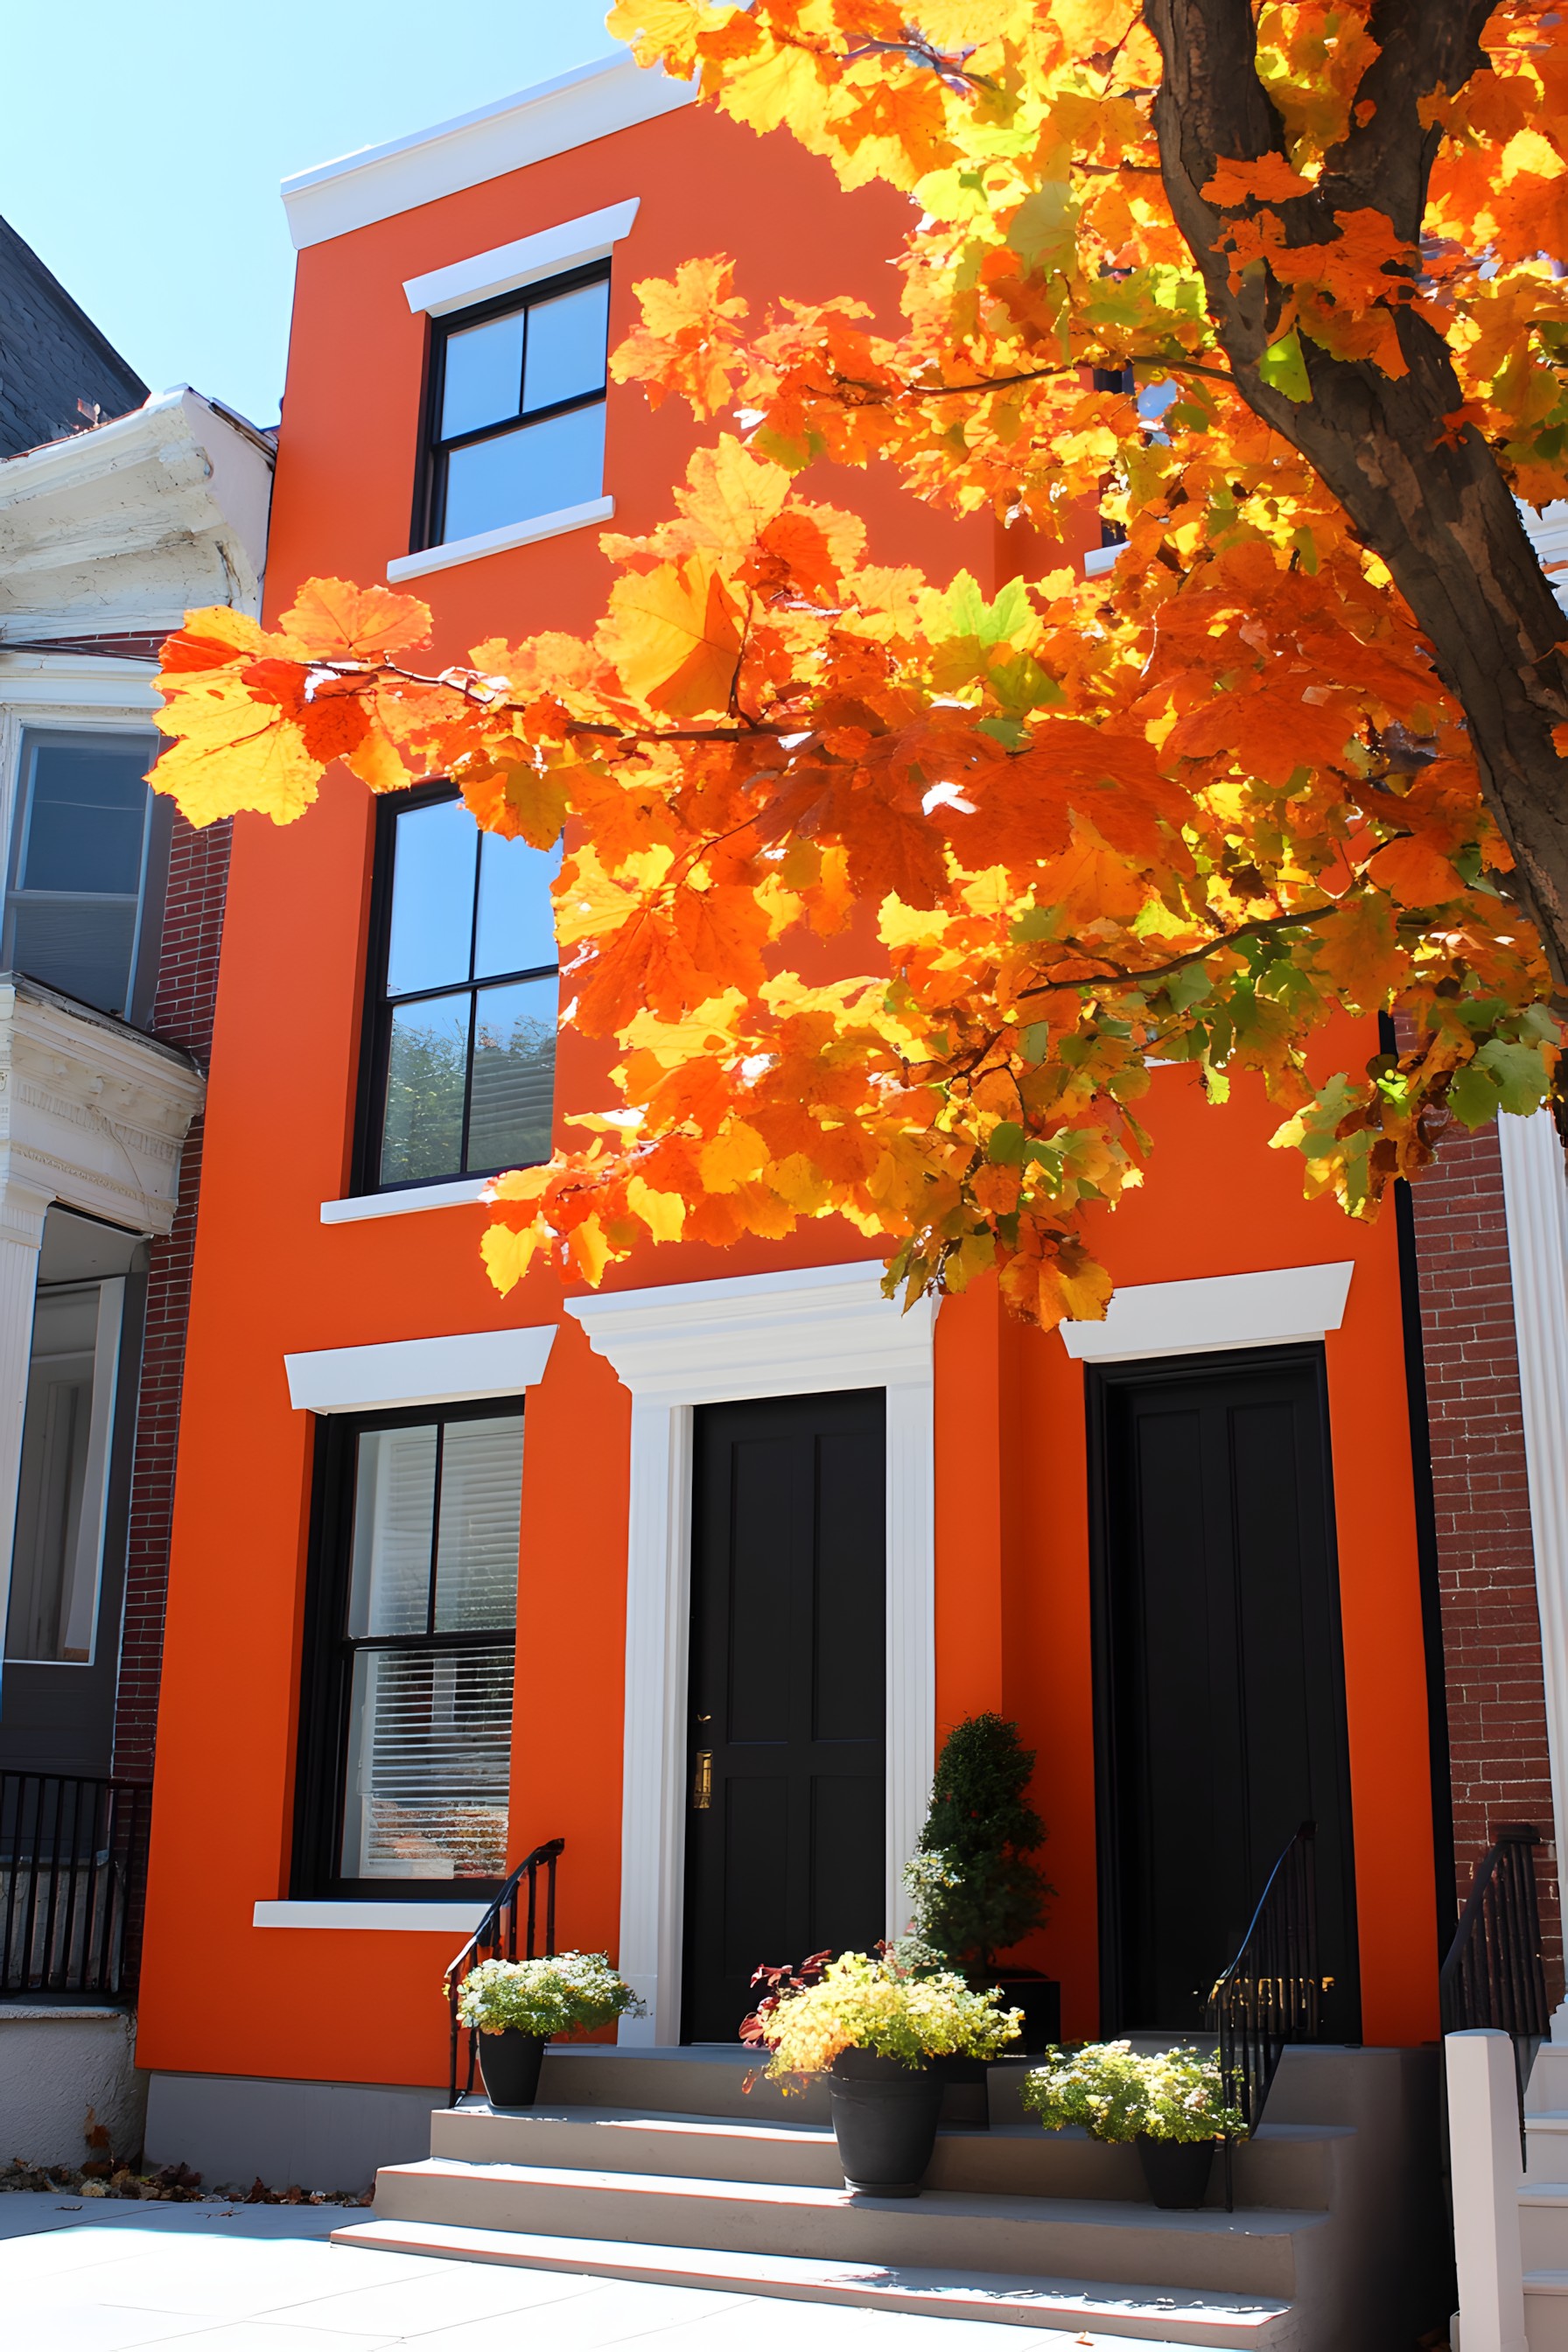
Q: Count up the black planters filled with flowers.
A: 3